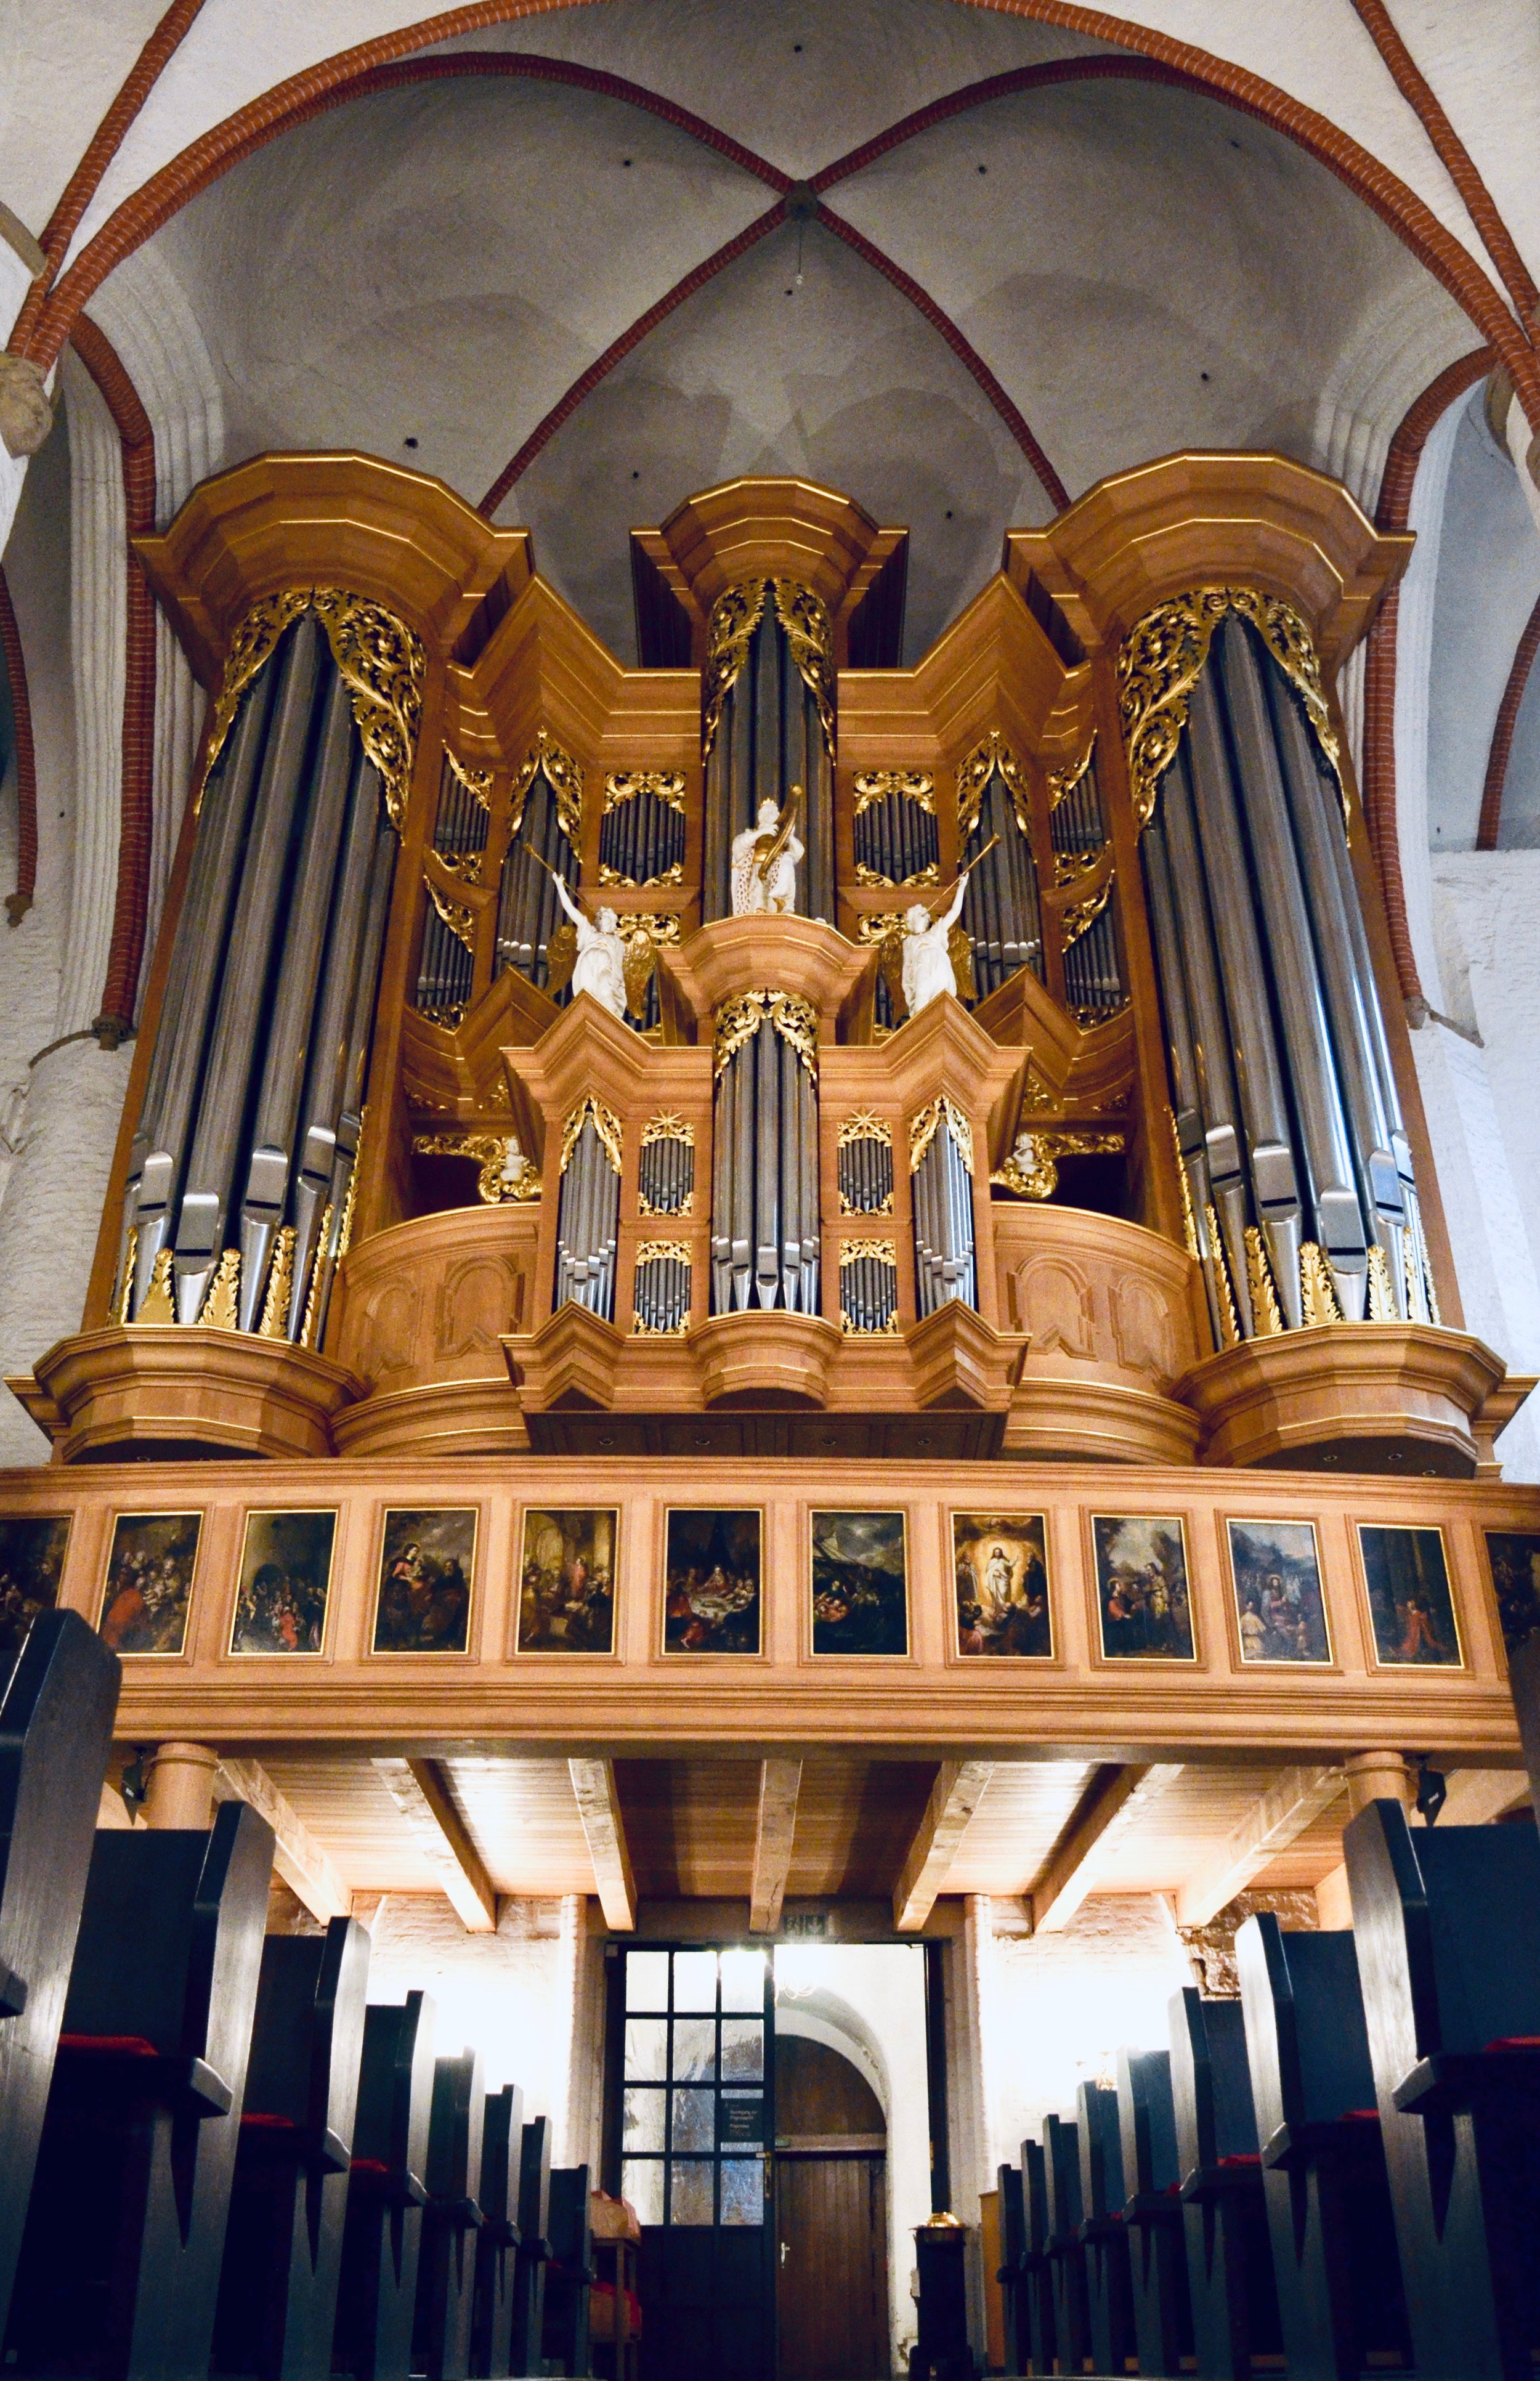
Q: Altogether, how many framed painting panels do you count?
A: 12